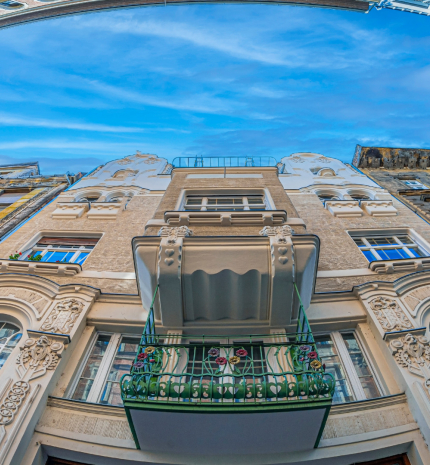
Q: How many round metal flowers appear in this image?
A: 10